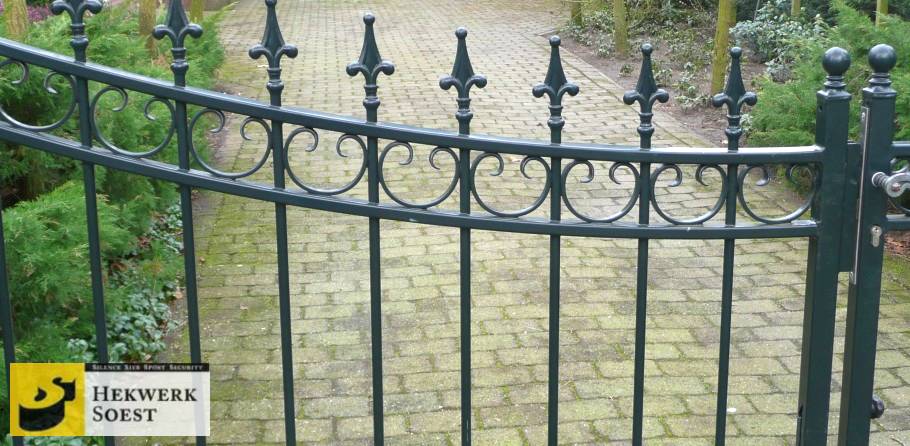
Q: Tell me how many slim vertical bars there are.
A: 9